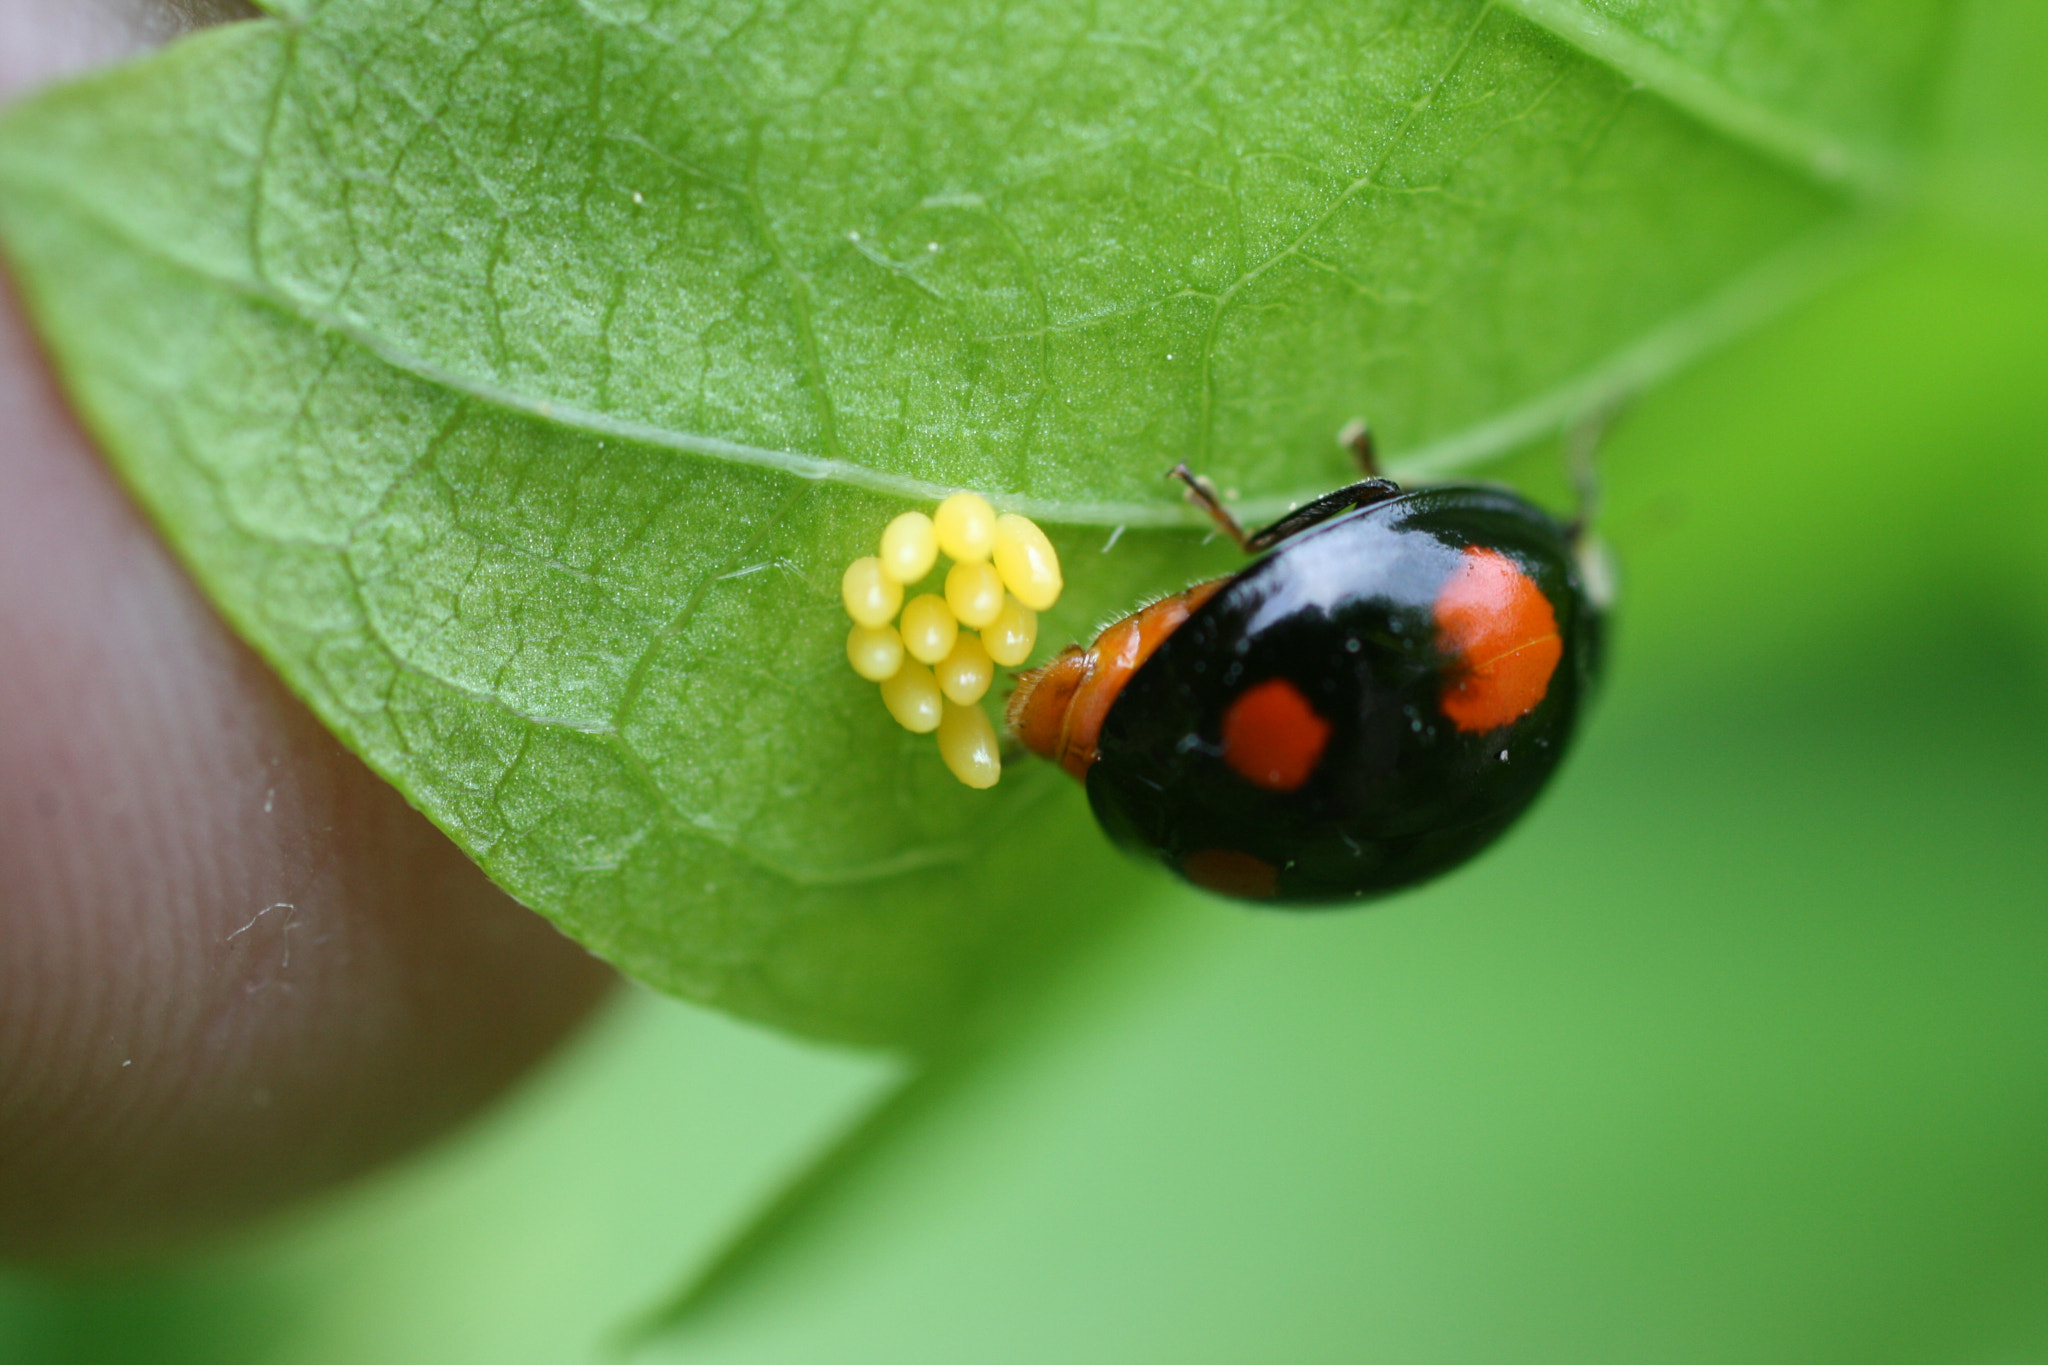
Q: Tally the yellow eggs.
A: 11